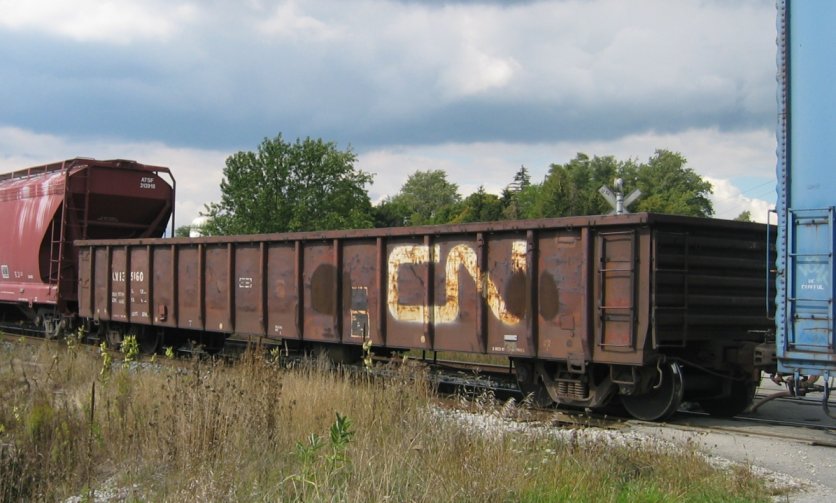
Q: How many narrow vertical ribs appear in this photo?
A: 15